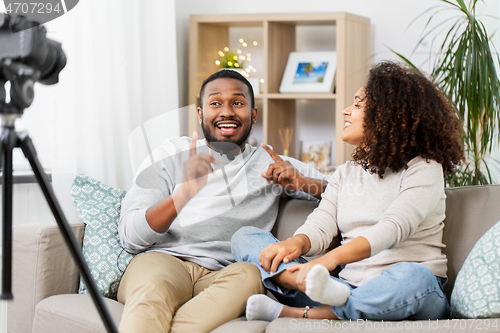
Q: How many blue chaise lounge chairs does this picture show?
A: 0